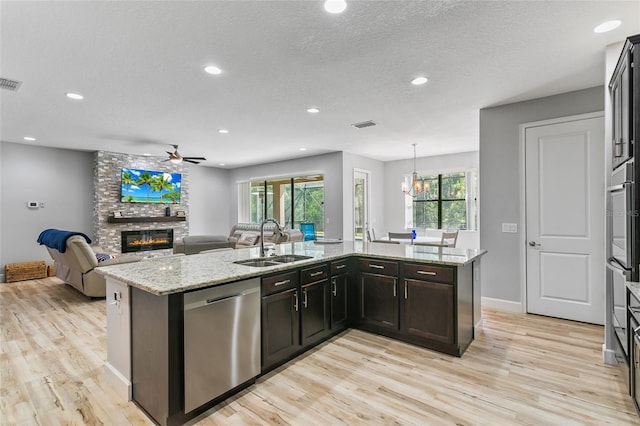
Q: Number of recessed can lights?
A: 11